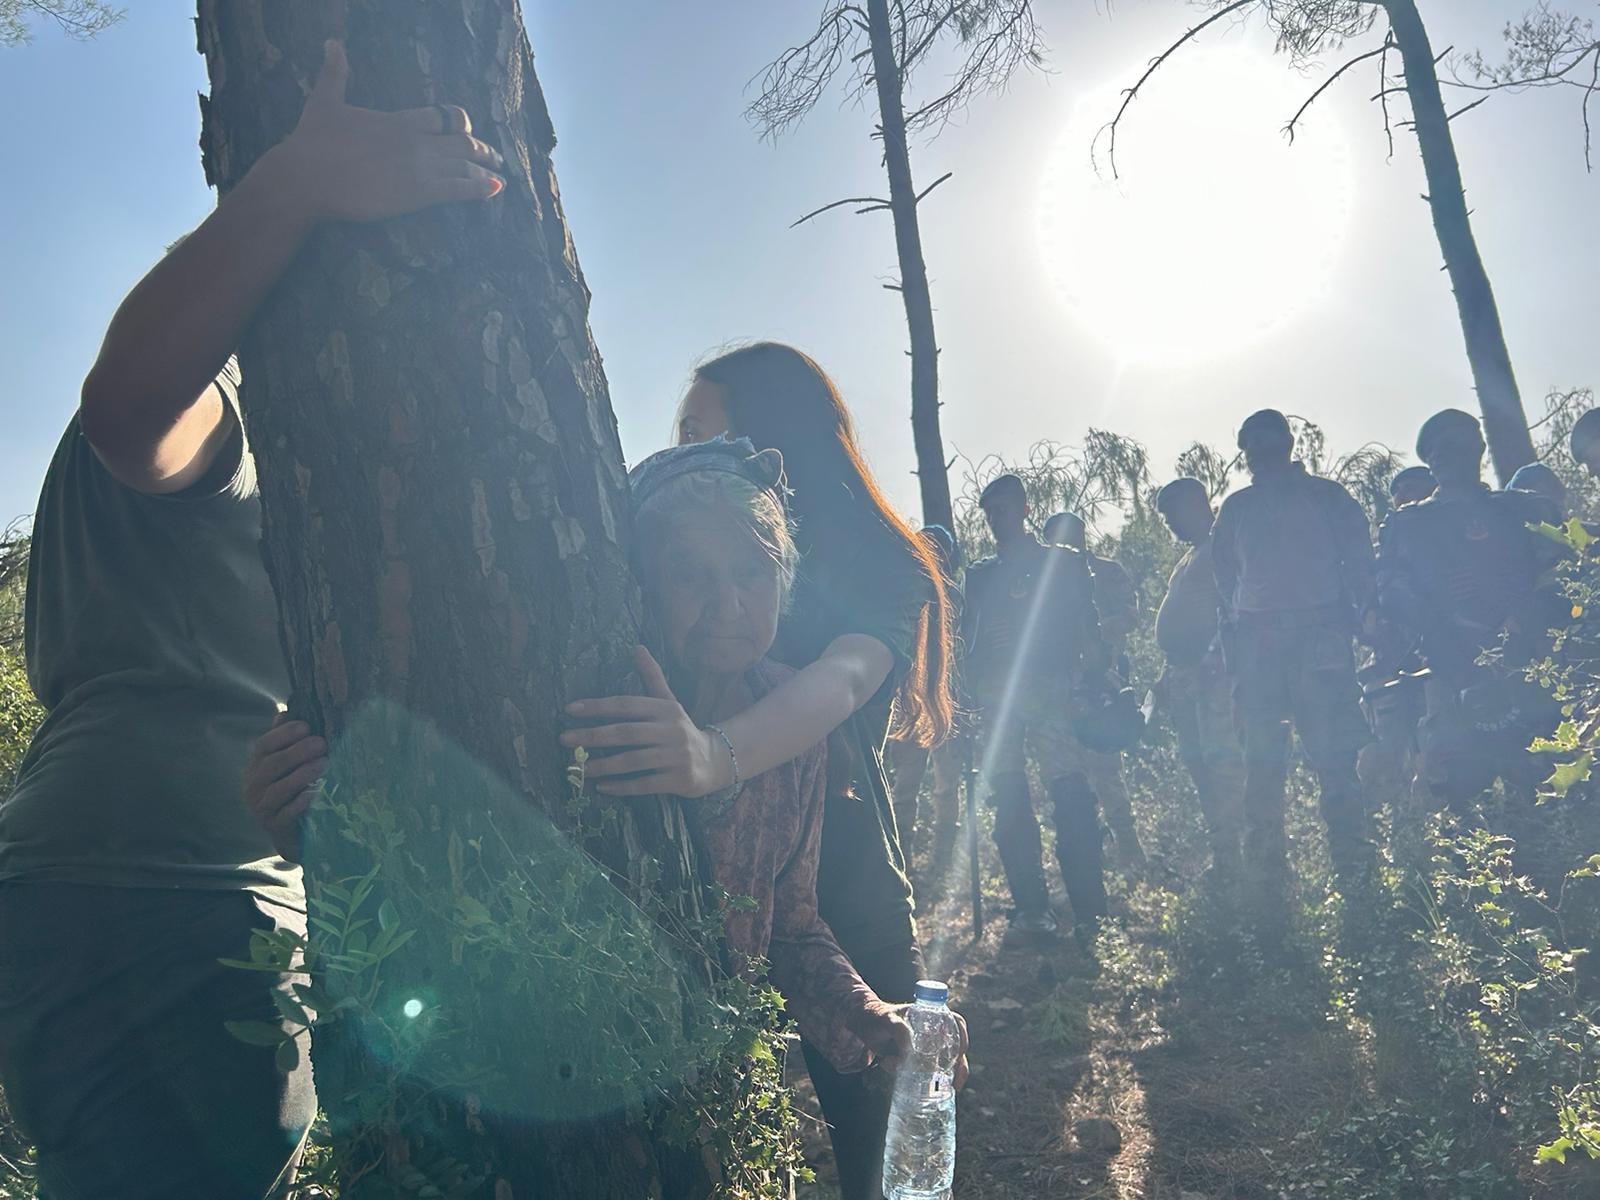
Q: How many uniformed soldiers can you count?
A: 9